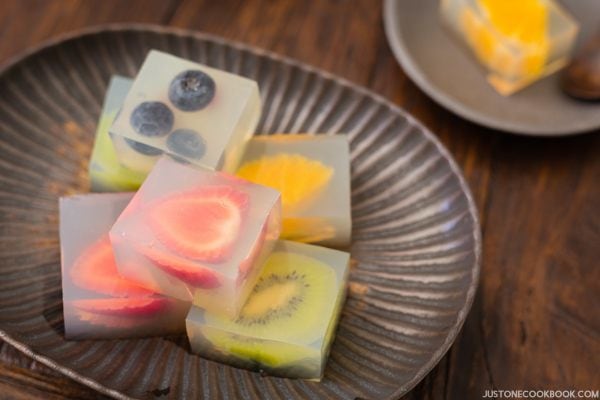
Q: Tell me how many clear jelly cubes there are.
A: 7